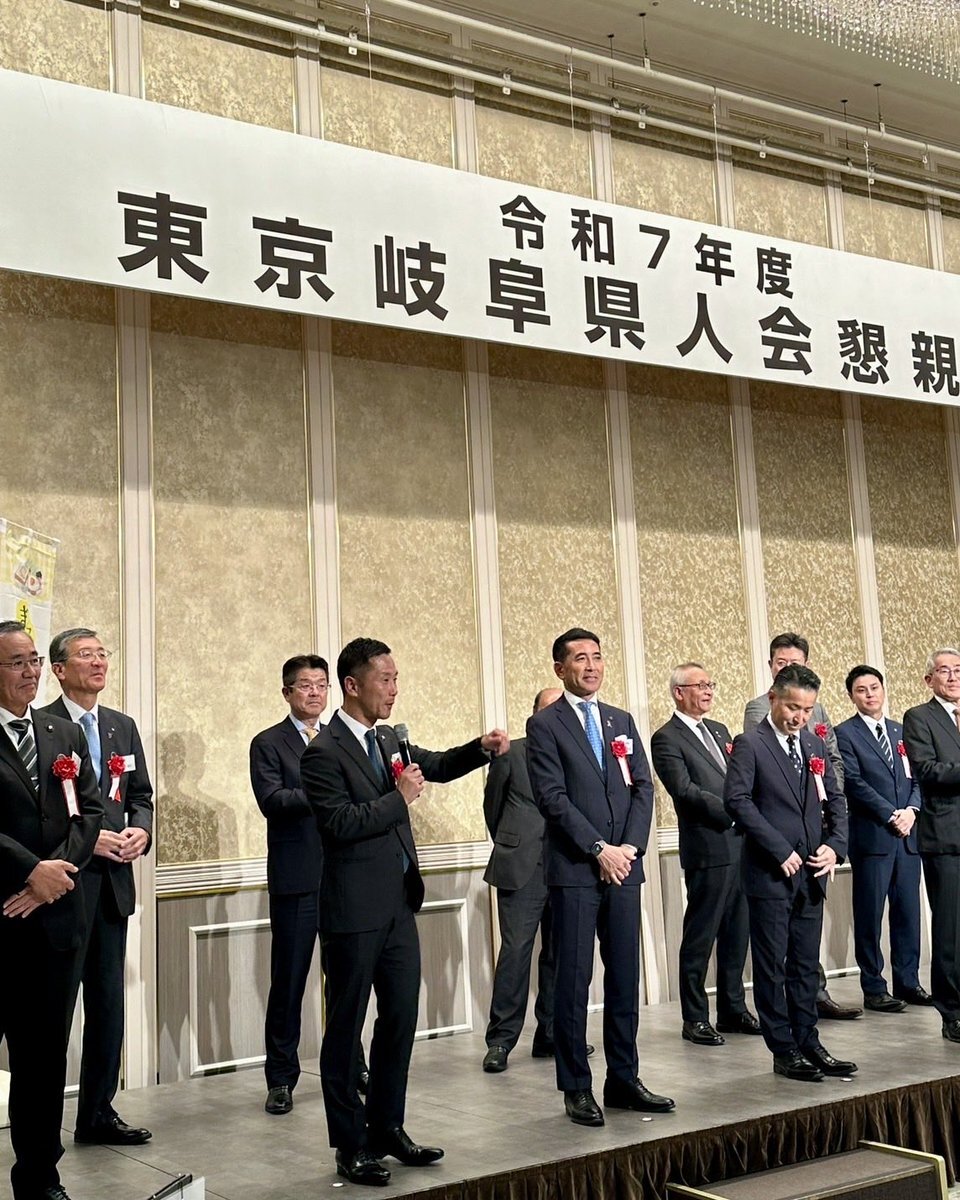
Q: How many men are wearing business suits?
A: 11